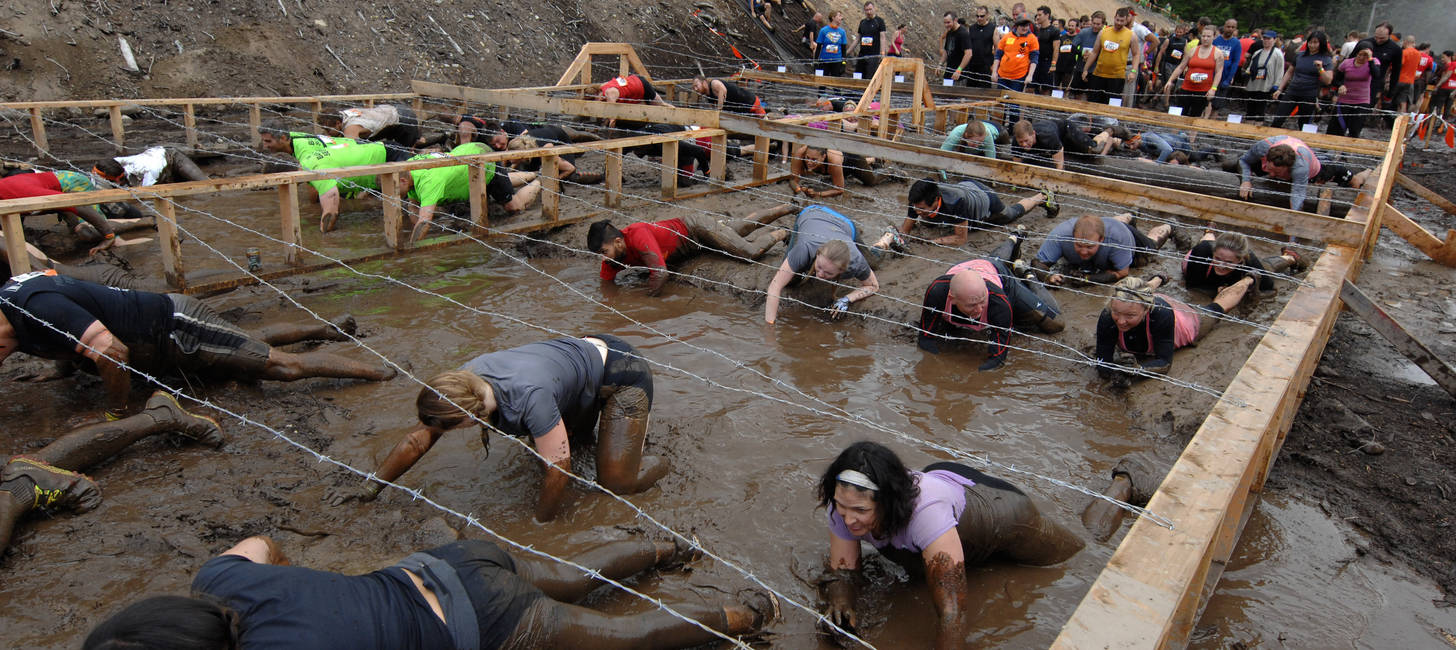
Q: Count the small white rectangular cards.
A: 10